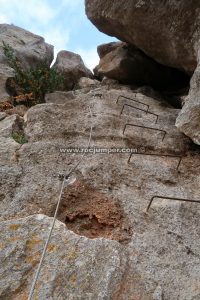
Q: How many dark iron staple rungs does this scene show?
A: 5